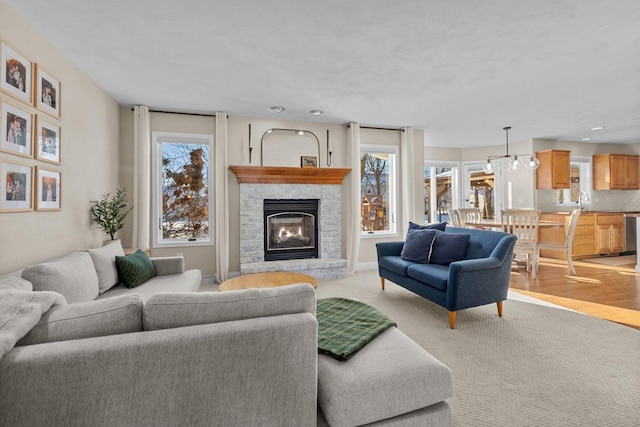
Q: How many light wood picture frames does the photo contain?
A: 6